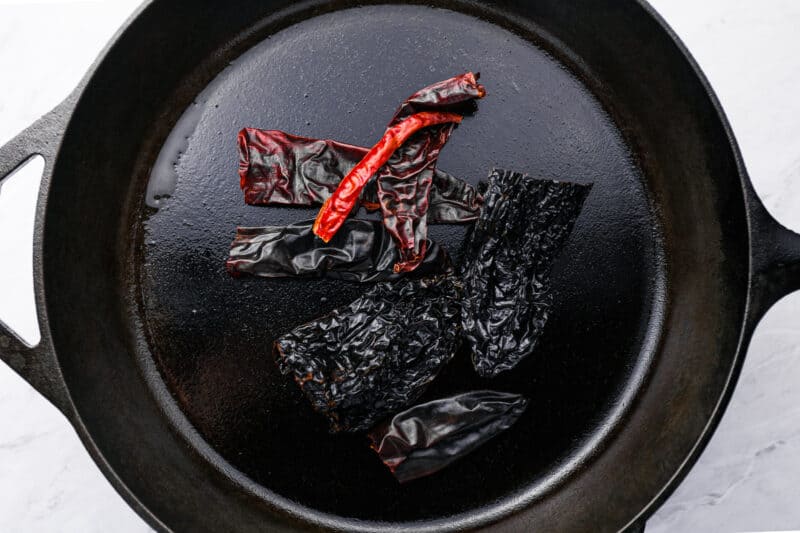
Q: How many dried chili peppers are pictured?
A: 7